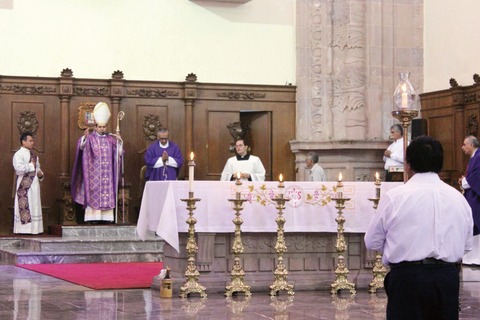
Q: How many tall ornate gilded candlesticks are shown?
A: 5